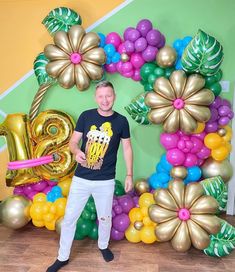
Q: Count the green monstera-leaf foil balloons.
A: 6